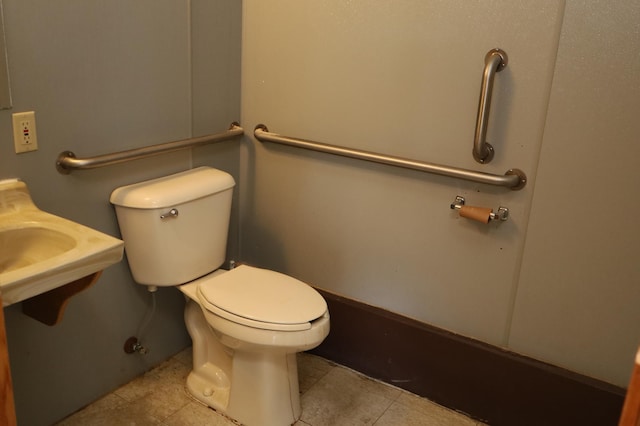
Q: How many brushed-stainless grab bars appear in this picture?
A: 3